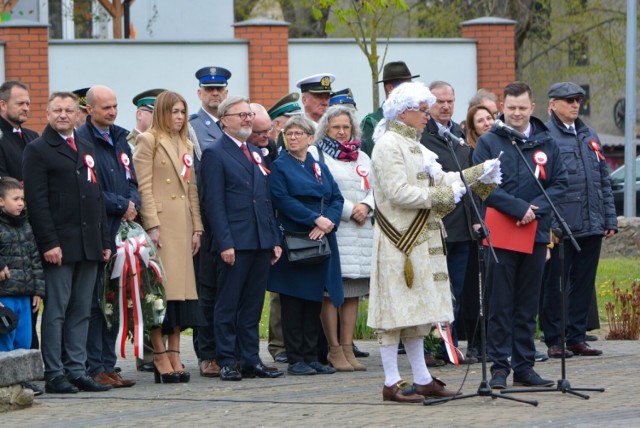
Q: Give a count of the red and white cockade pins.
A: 8